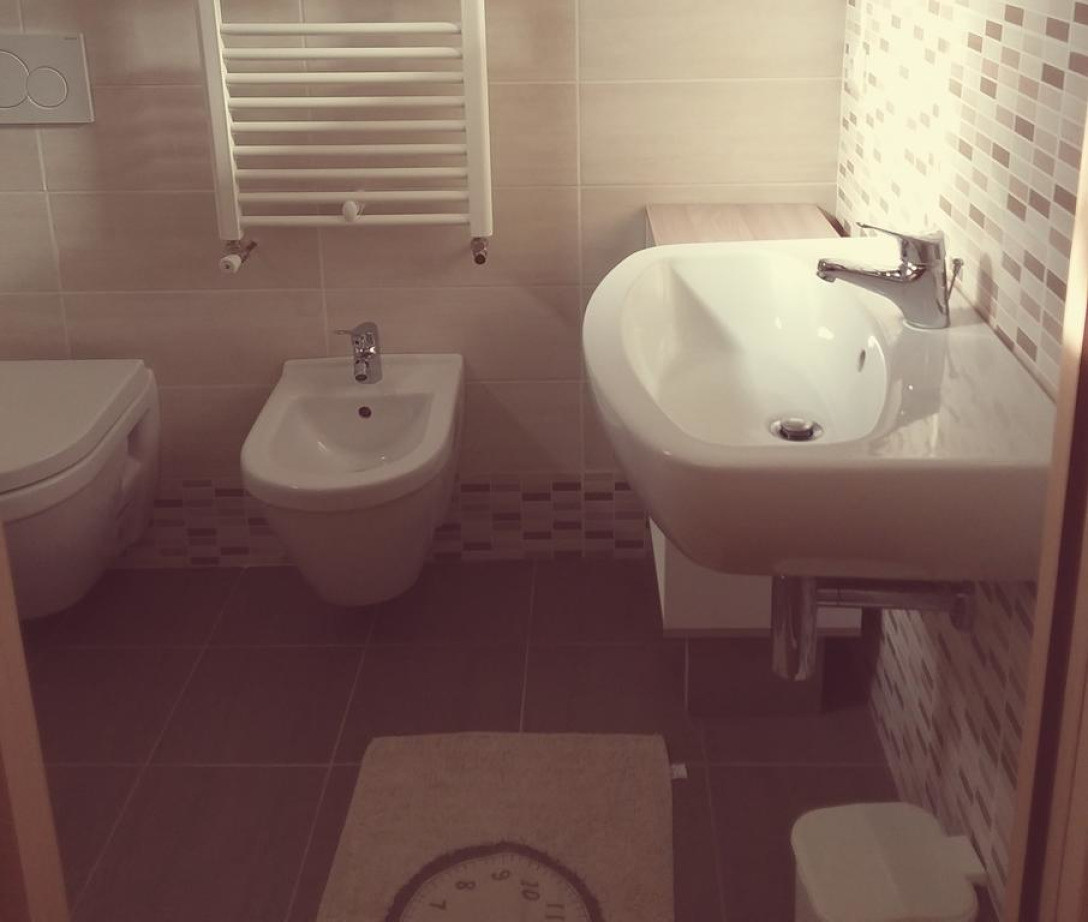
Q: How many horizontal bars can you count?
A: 9